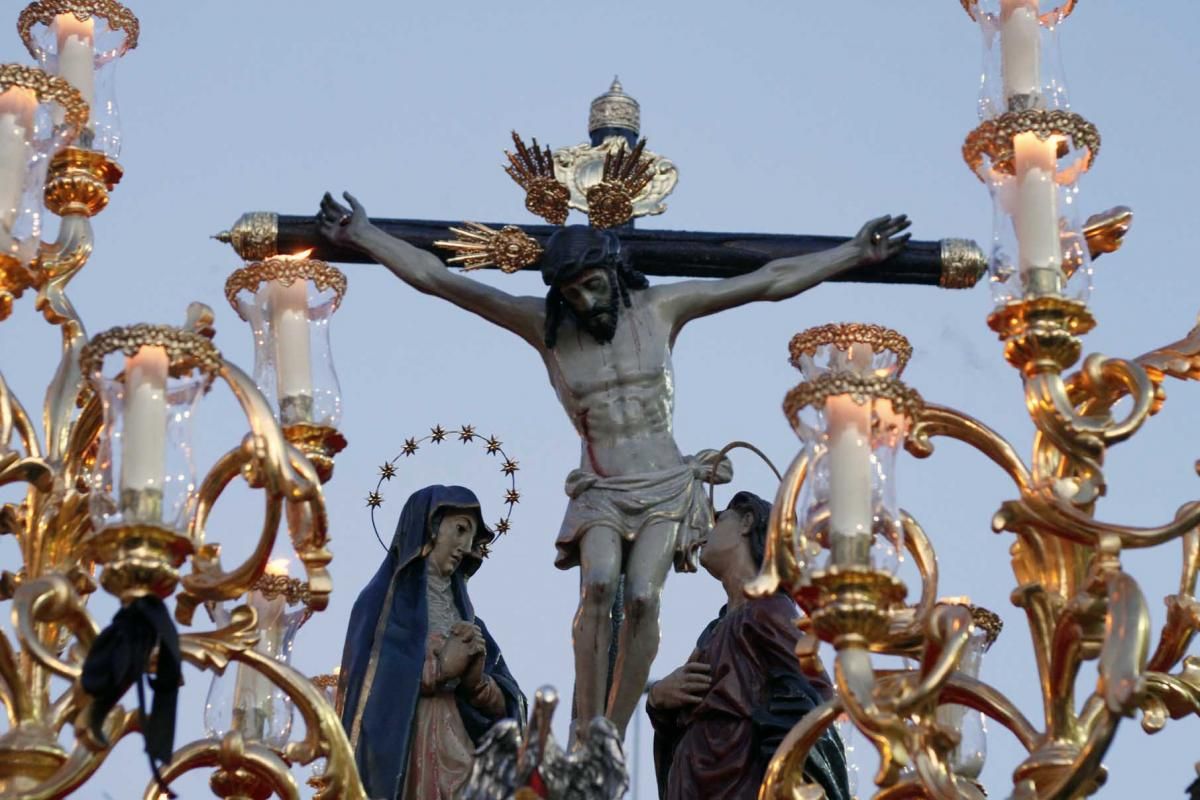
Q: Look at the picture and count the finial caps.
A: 3